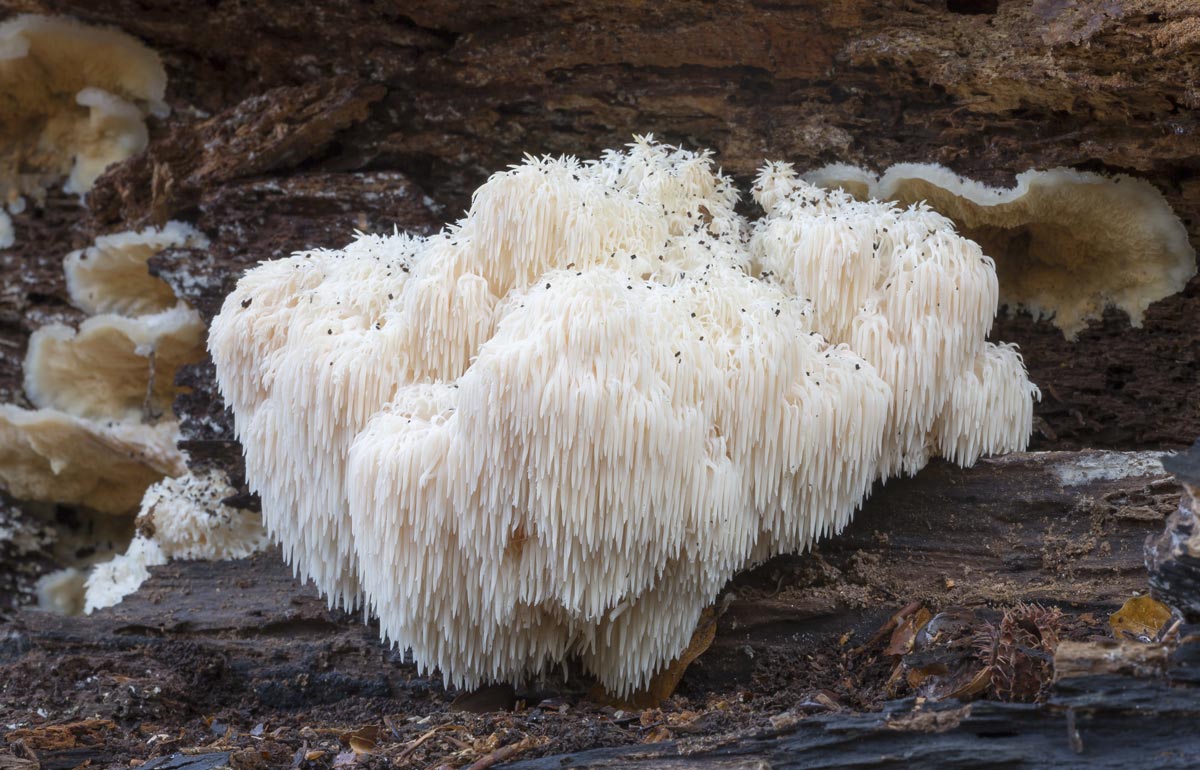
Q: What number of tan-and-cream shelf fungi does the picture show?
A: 5